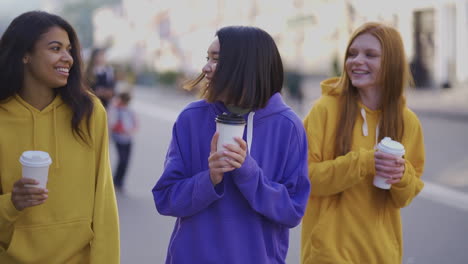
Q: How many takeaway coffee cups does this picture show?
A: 3